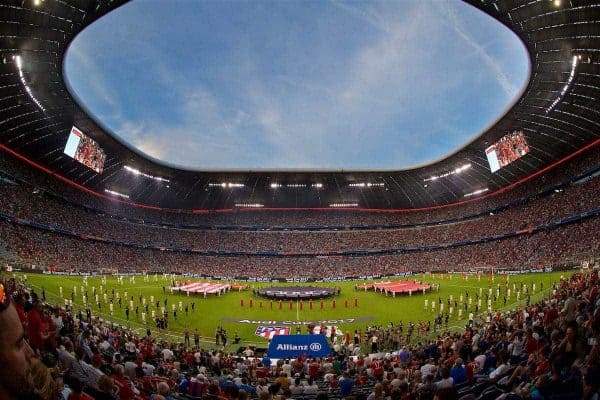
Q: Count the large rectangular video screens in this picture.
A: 2